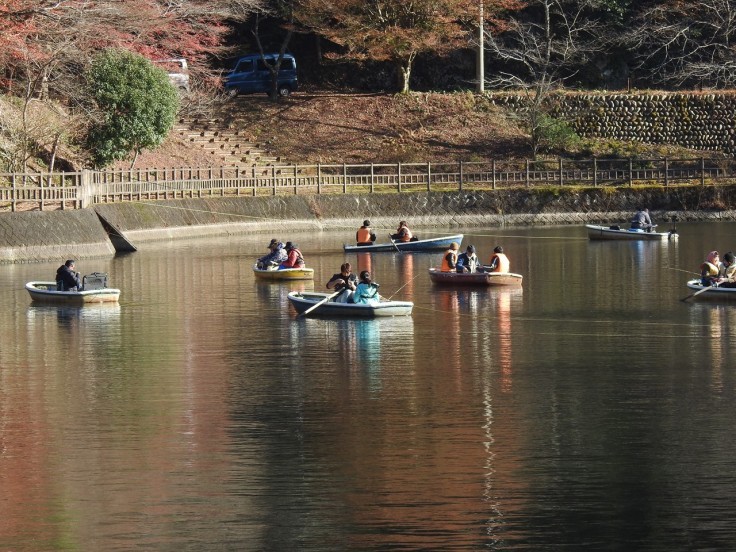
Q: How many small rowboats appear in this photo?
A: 7